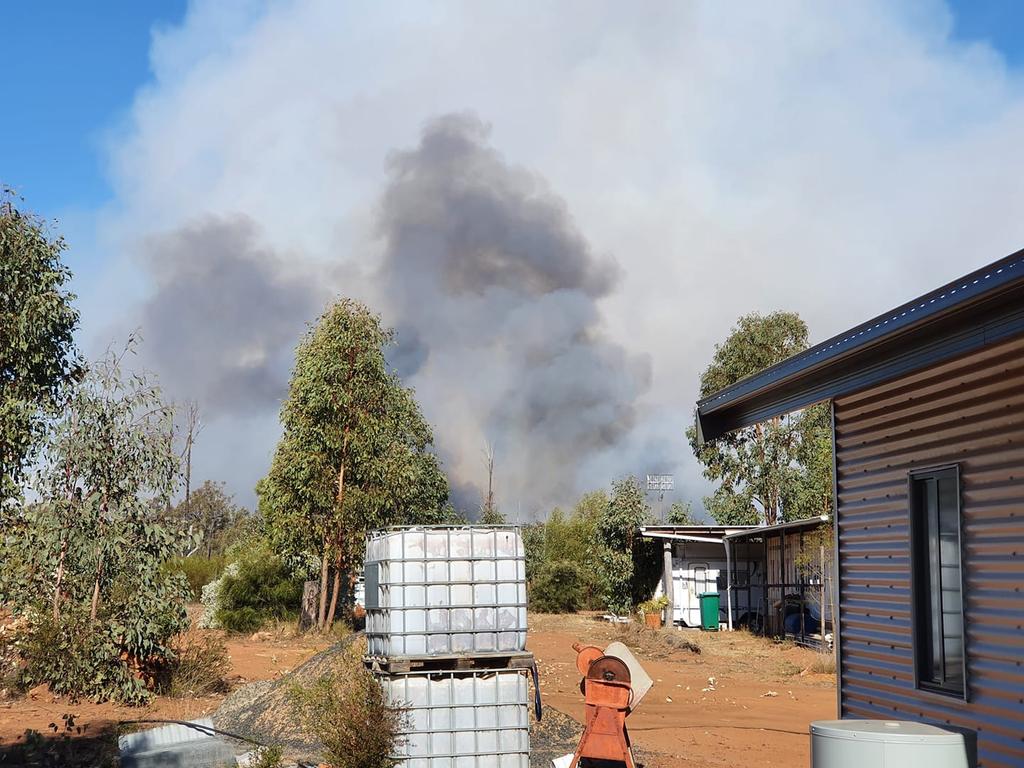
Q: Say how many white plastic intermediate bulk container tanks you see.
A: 2